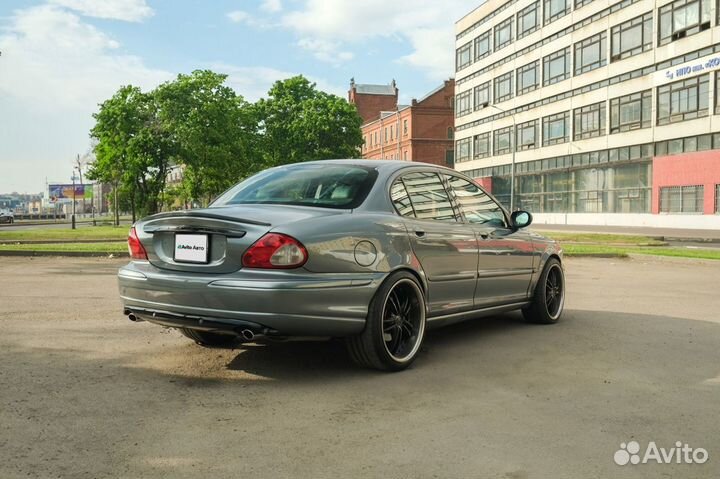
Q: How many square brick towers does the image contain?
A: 1